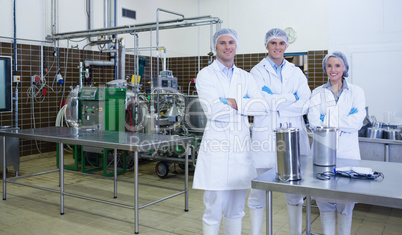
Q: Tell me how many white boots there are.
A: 6